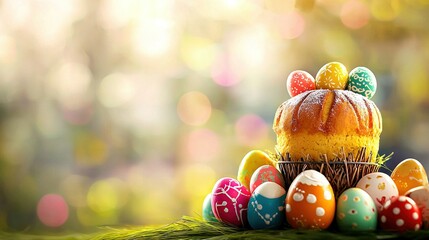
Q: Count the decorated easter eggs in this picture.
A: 14